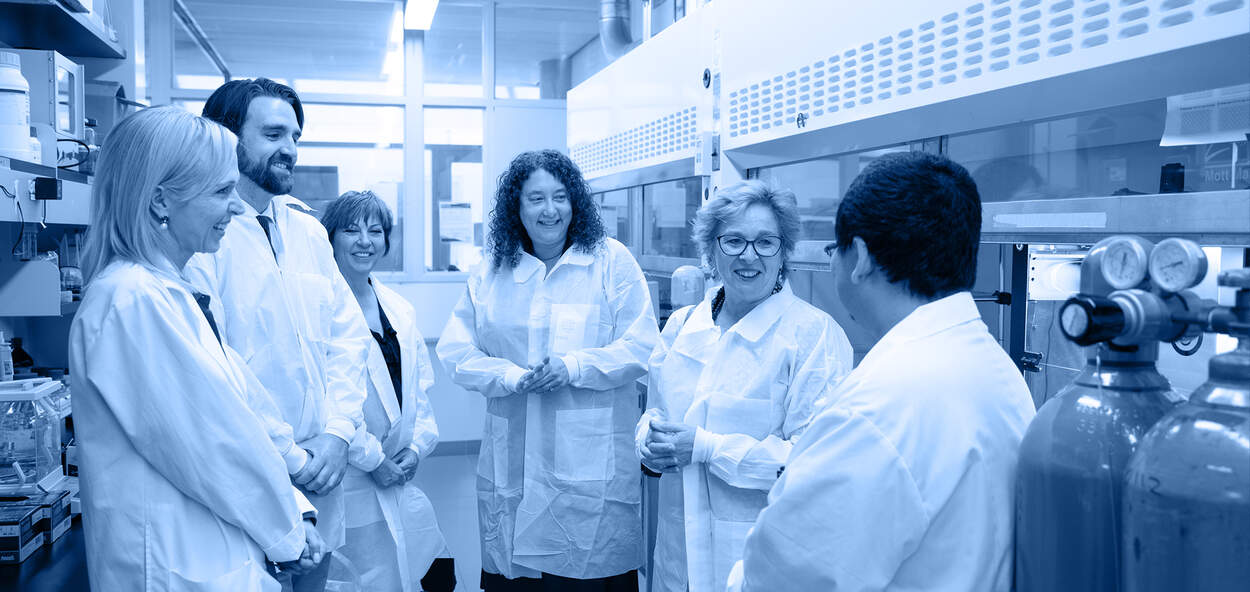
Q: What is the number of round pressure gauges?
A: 2